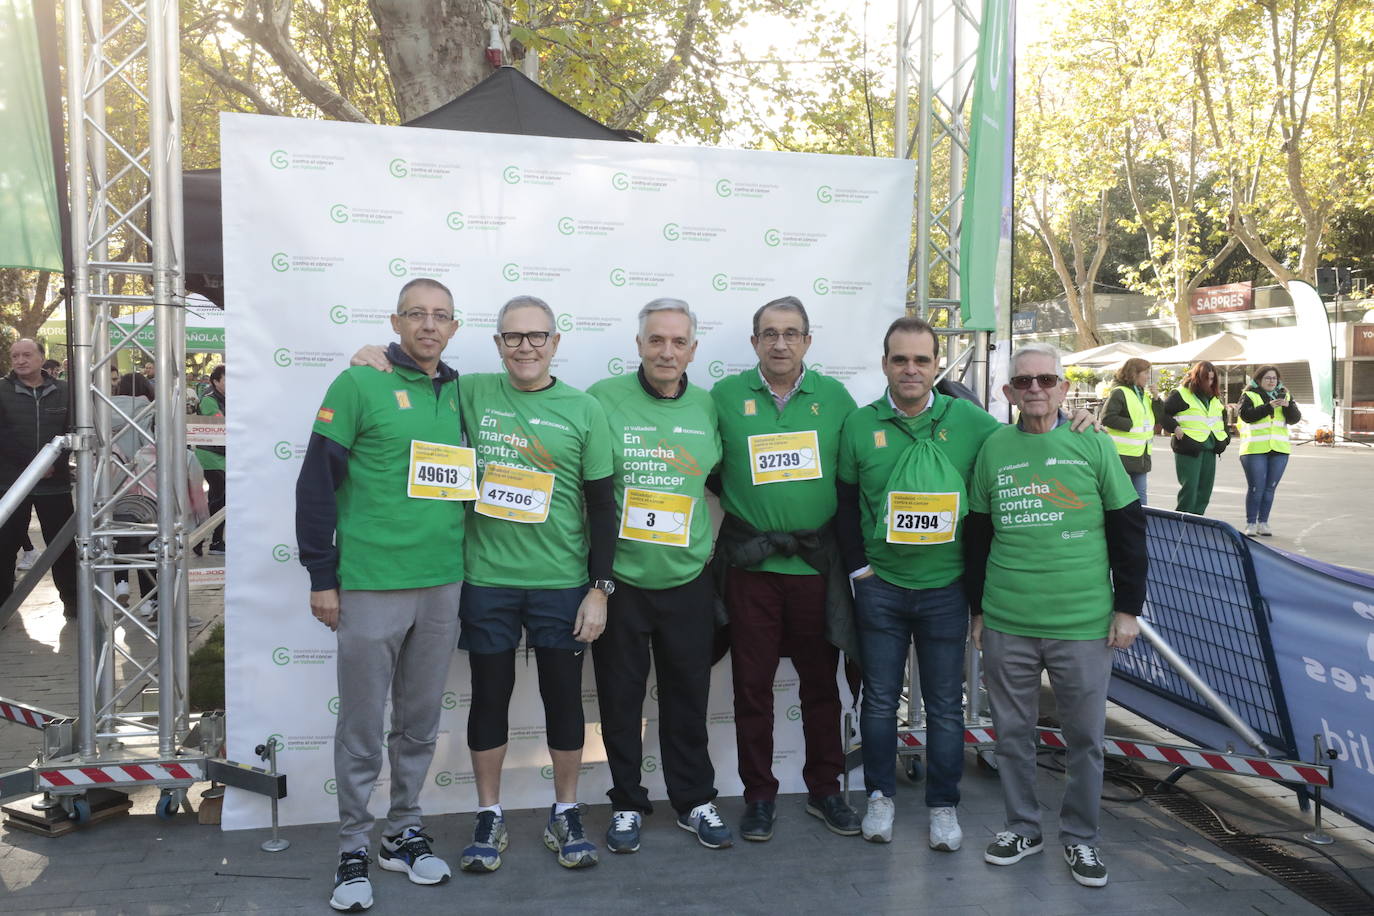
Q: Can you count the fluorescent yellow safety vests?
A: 3